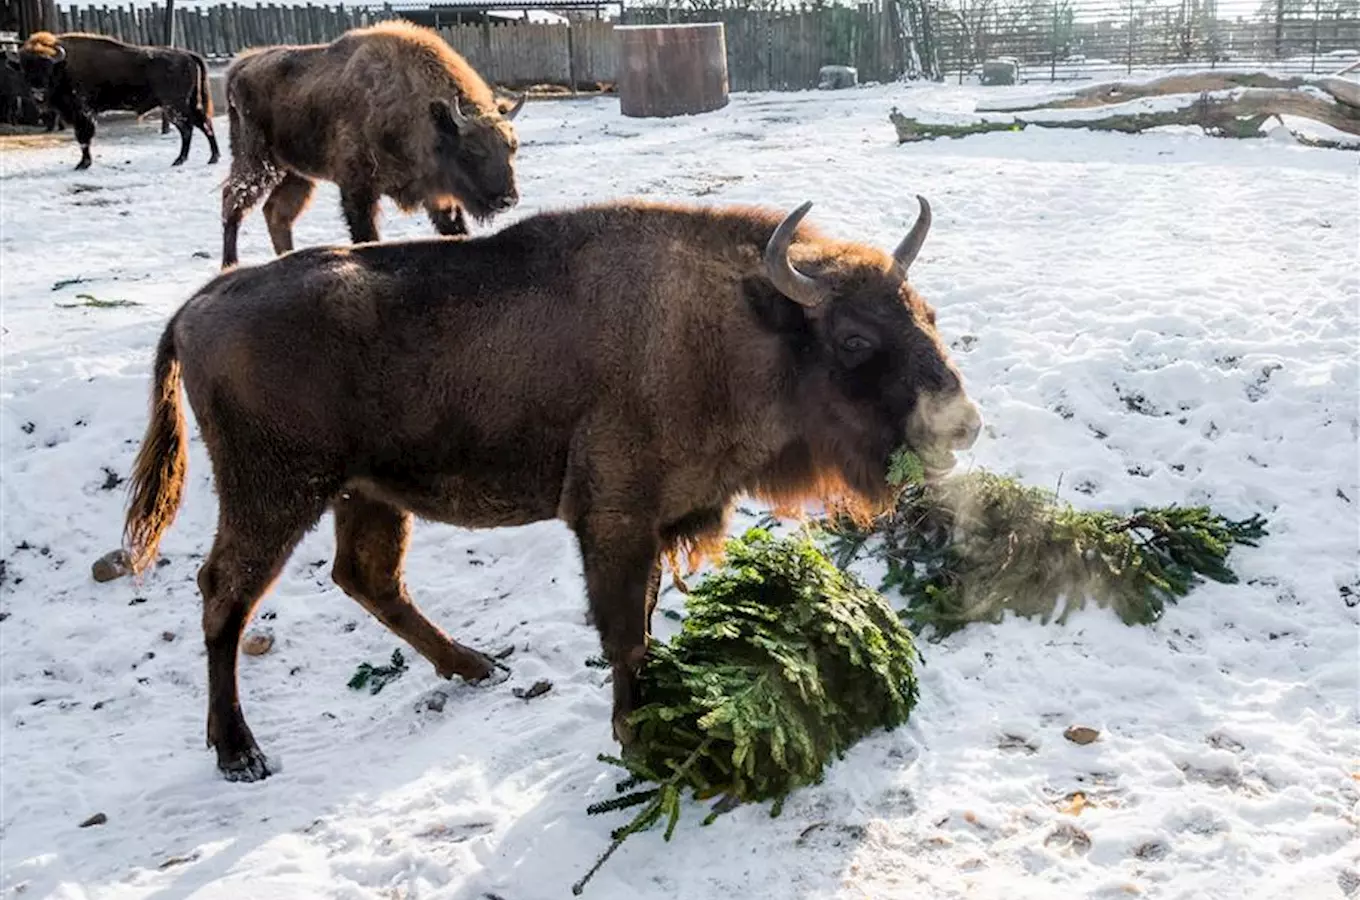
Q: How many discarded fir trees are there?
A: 2